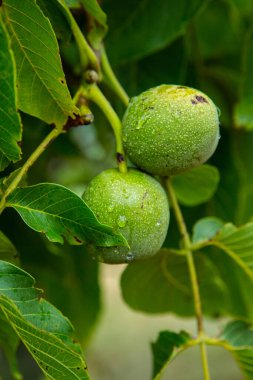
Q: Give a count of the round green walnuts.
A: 2